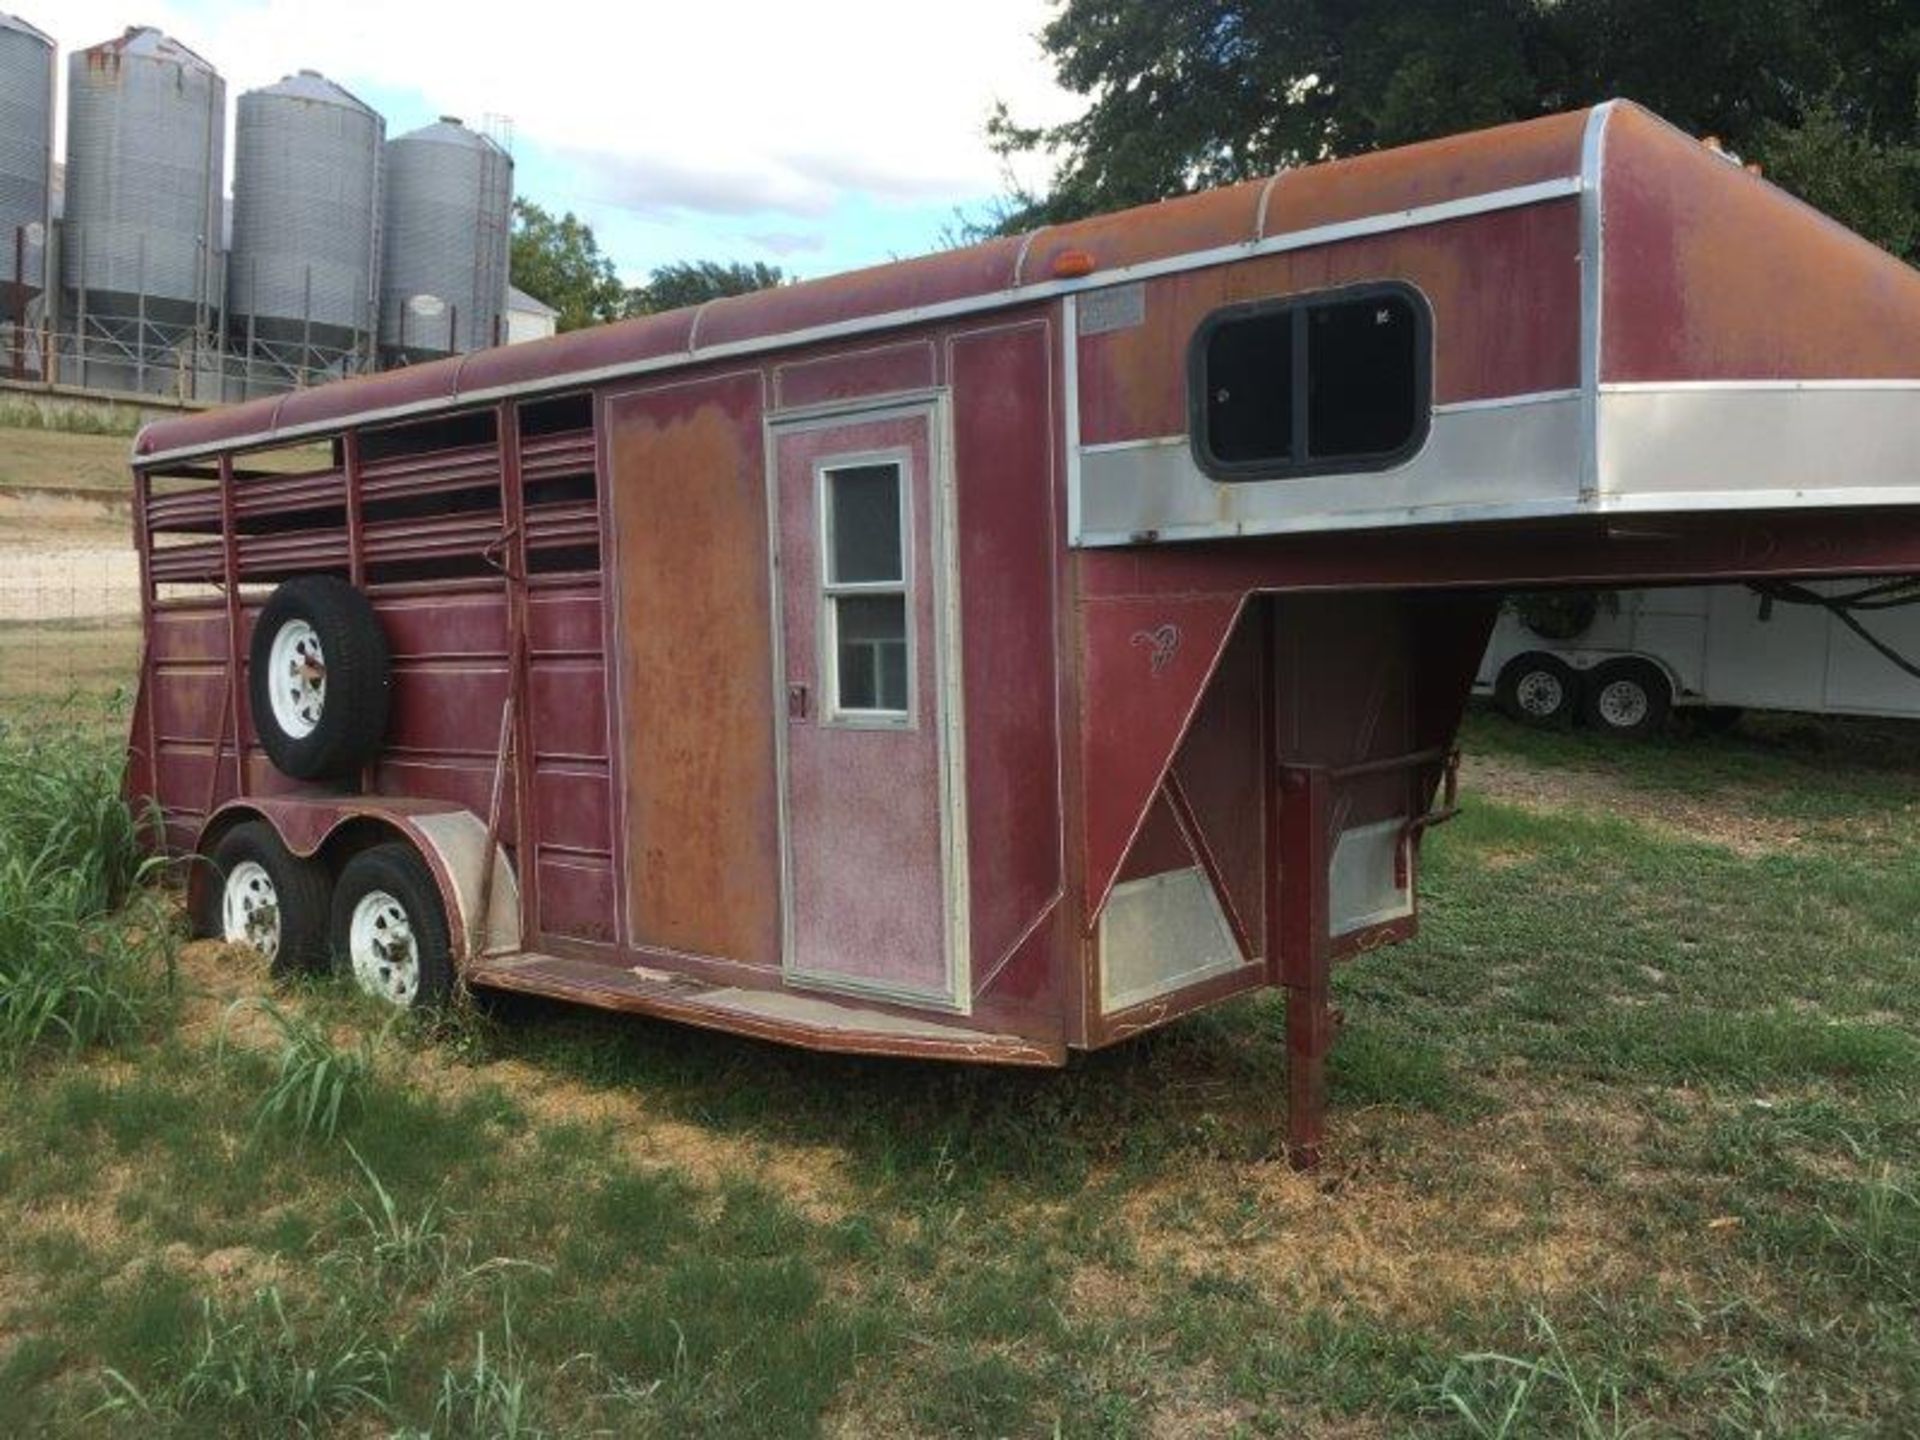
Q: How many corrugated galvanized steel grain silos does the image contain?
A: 4